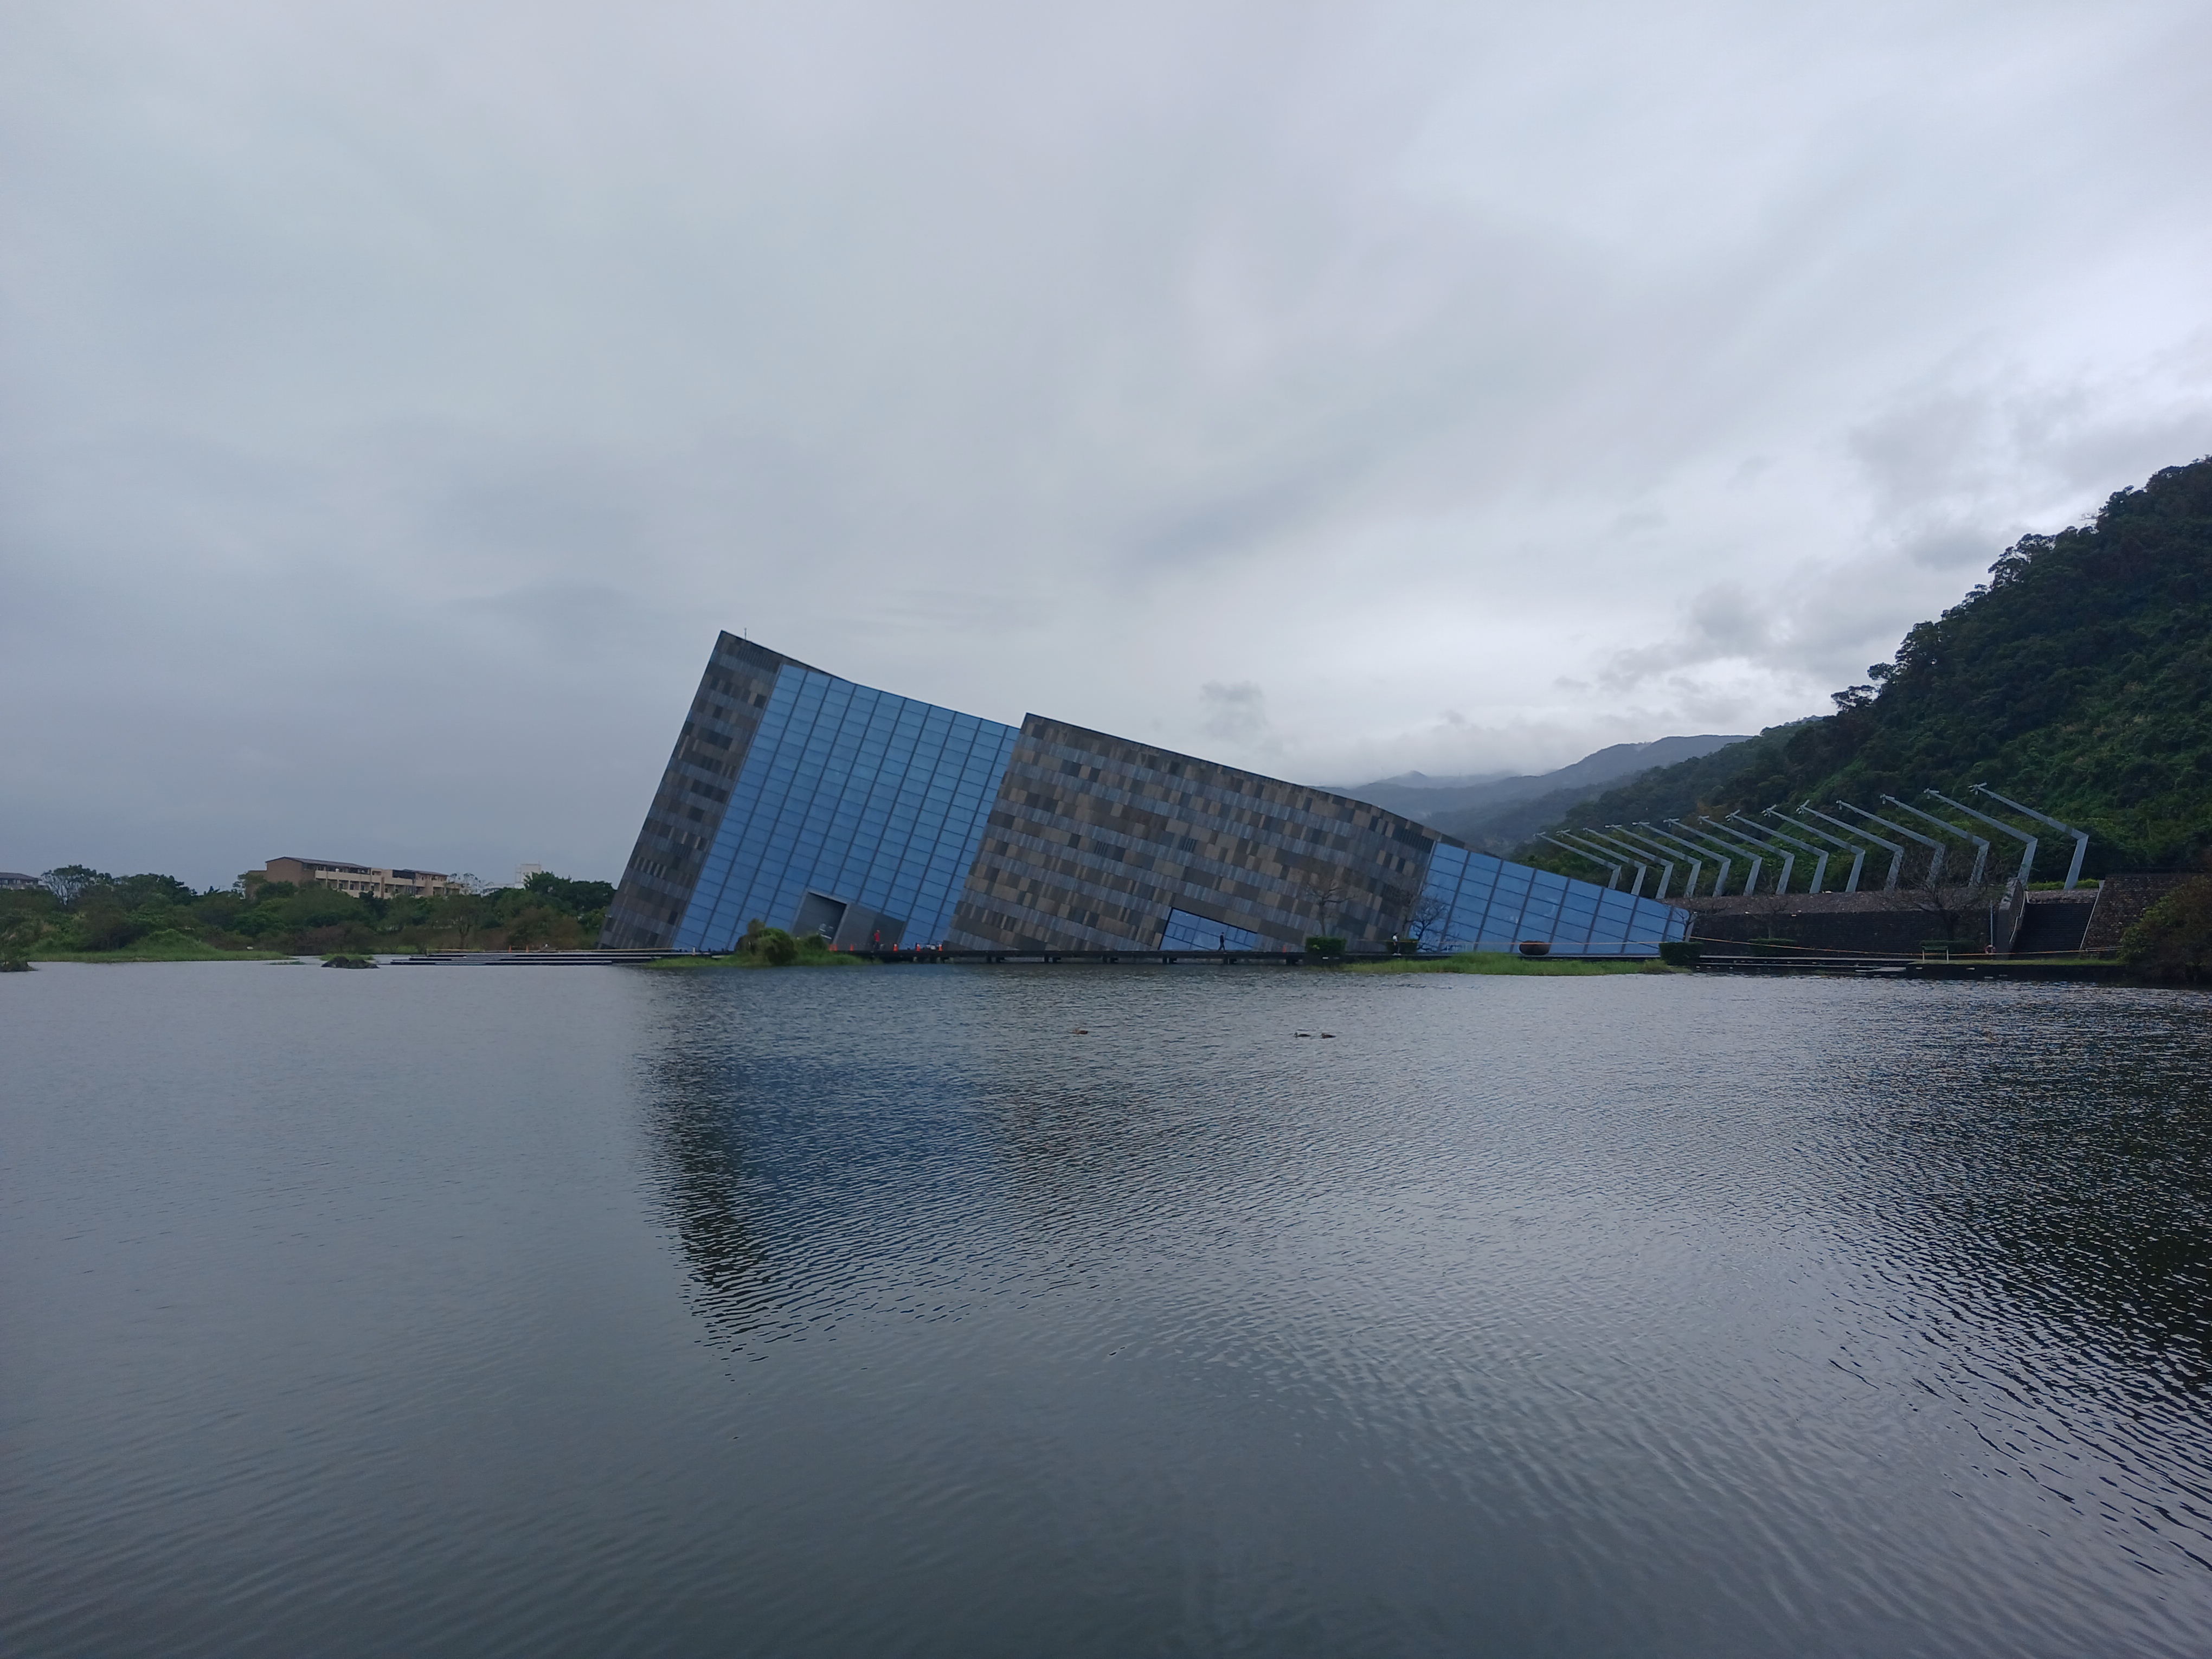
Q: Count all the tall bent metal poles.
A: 14